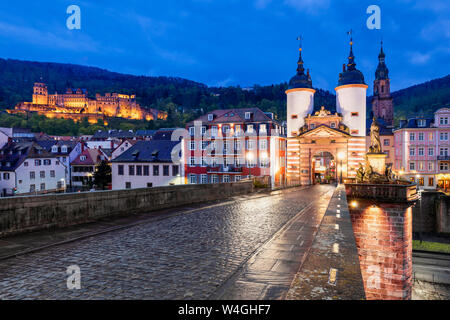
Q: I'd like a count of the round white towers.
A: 2